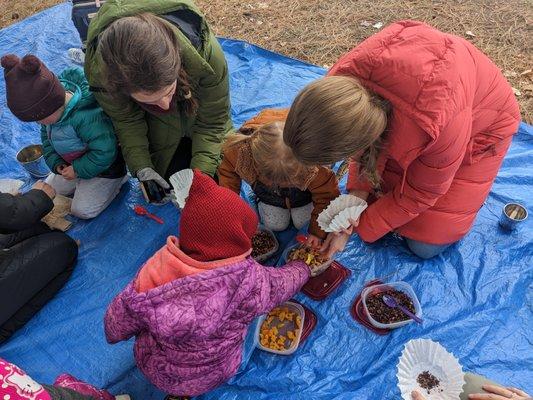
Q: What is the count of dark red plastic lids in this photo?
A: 3